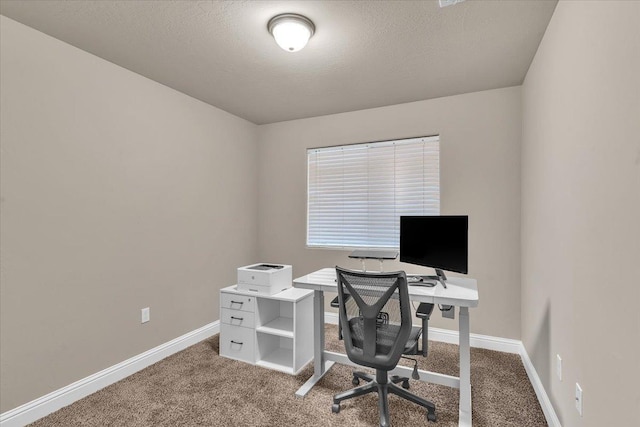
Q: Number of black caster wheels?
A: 4